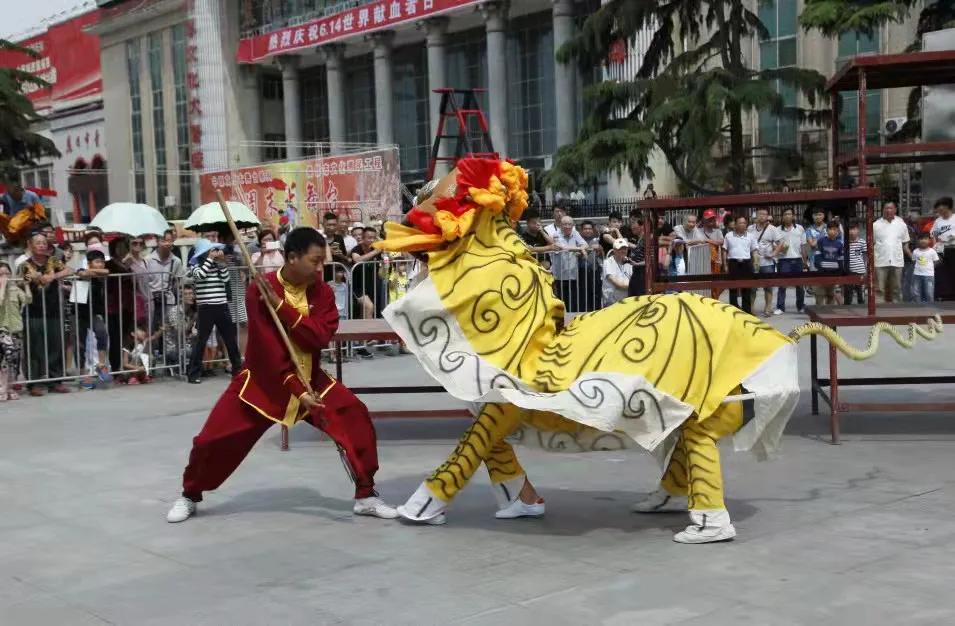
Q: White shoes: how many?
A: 6